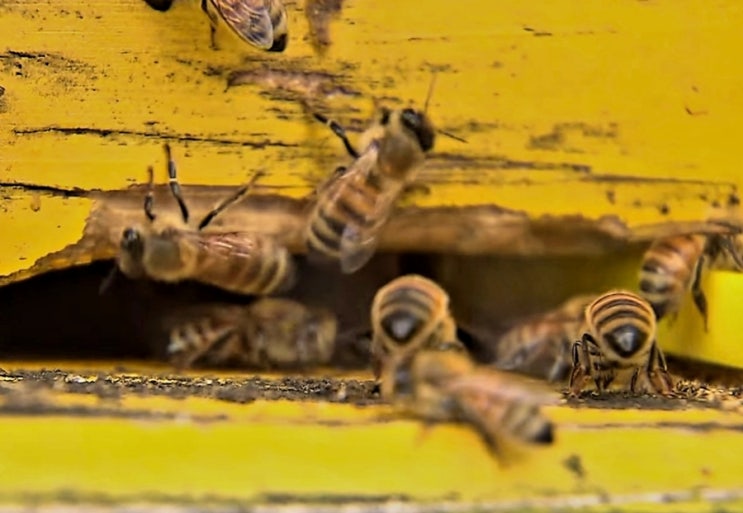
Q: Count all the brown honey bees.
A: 9